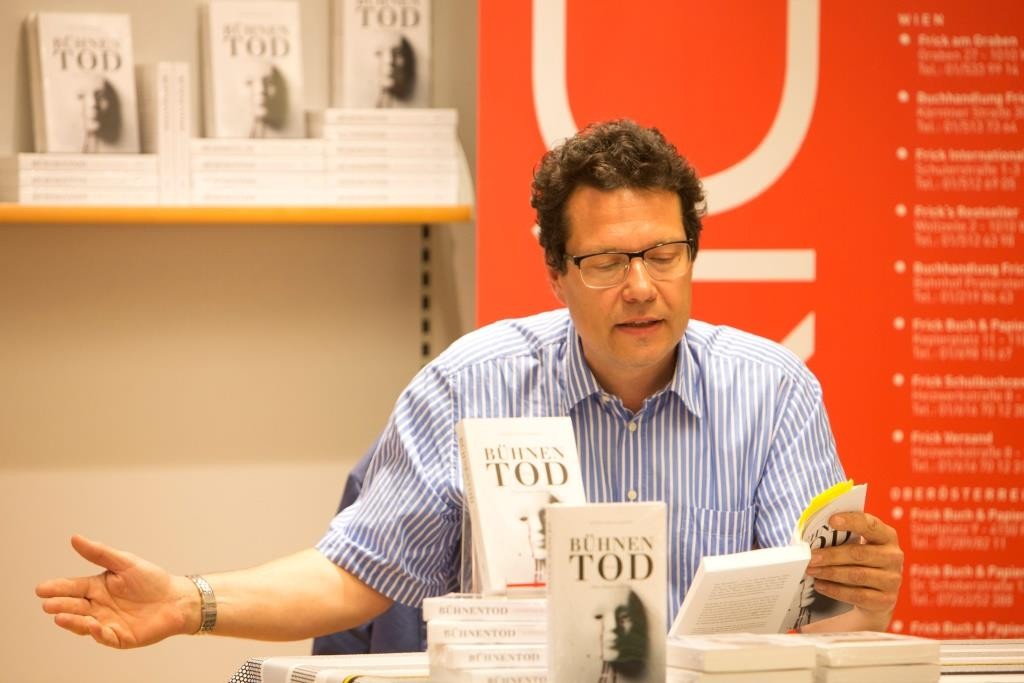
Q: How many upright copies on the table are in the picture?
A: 2